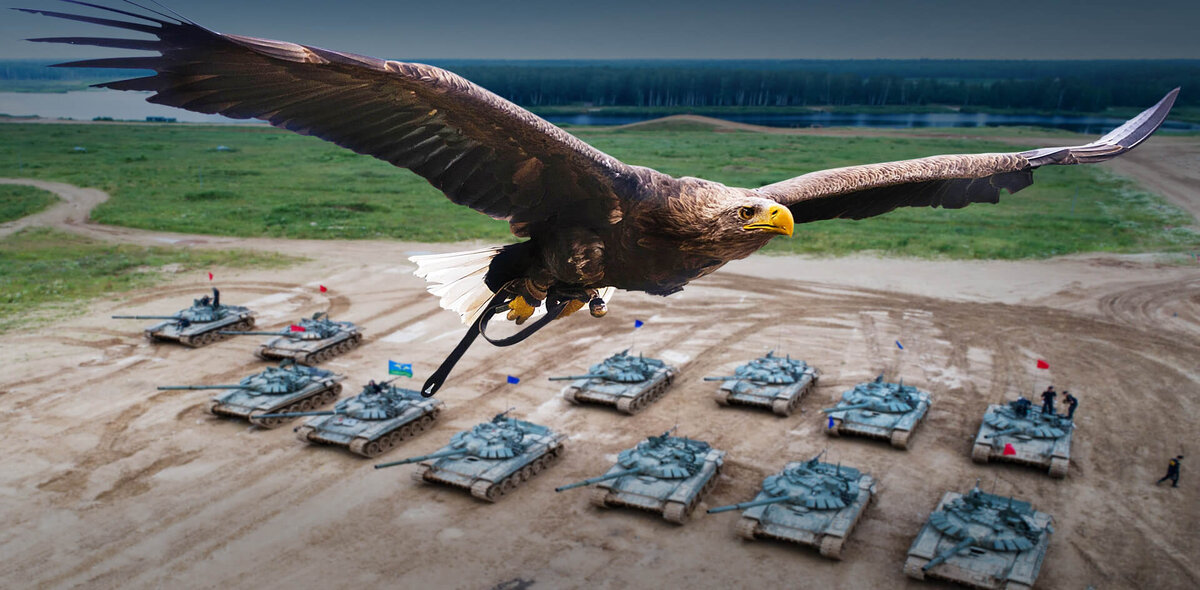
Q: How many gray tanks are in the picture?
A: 12